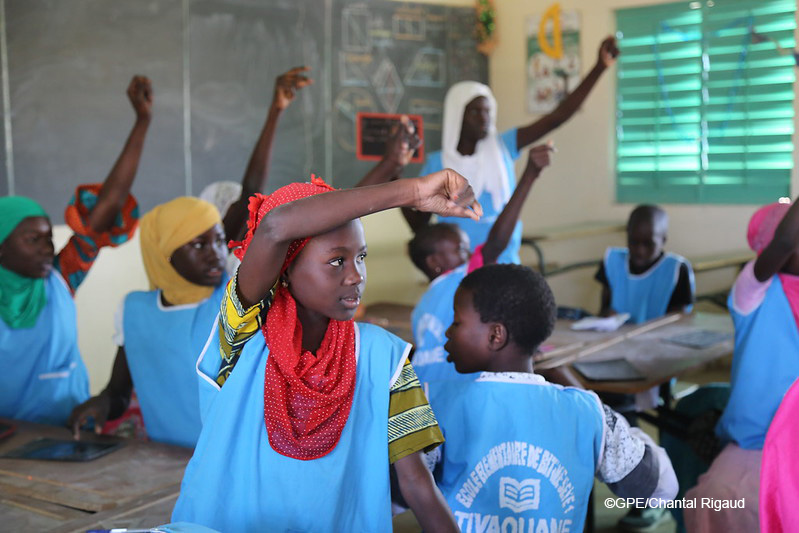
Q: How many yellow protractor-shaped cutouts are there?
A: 1